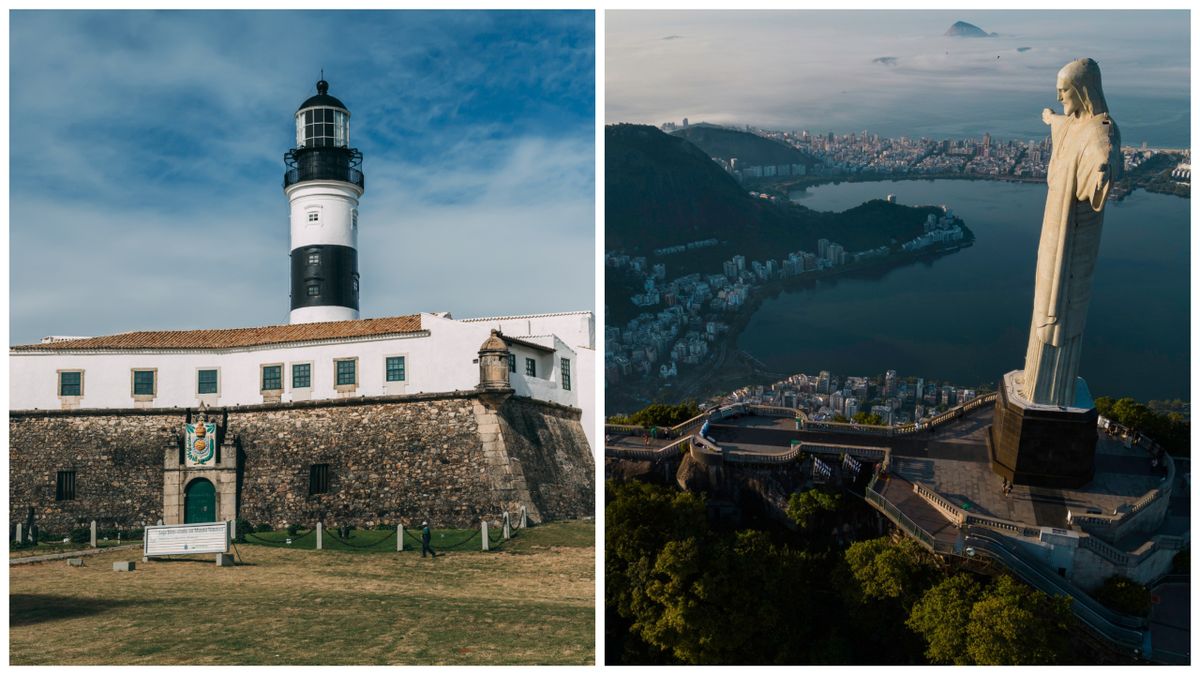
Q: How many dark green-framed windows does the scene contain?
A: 10